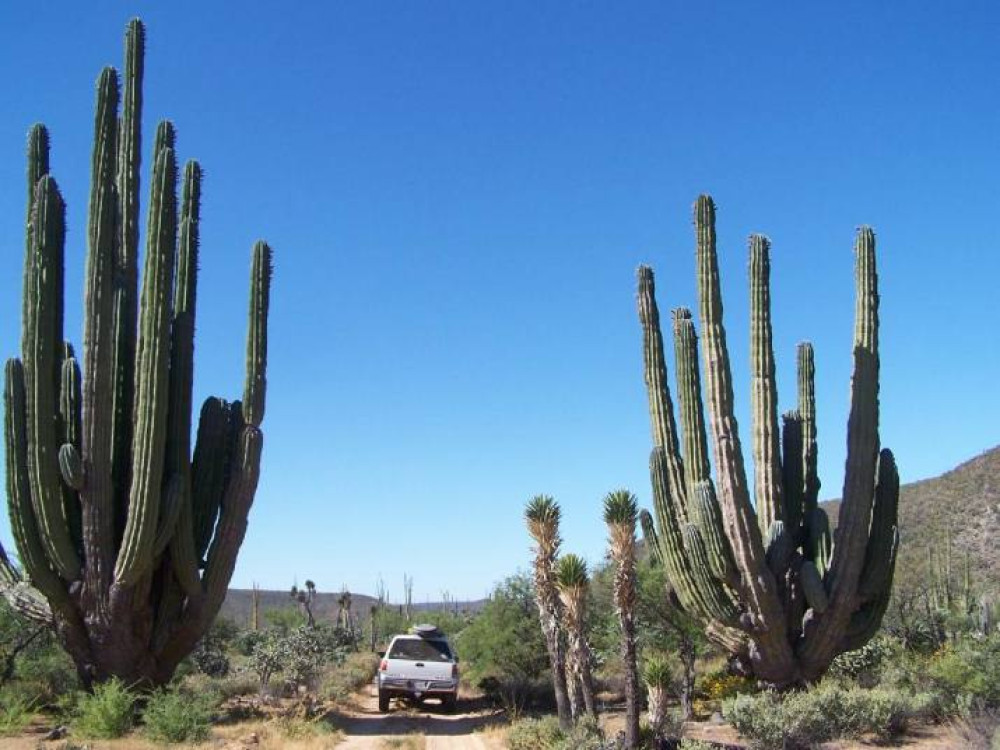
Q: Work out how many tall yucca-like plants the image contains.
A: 3